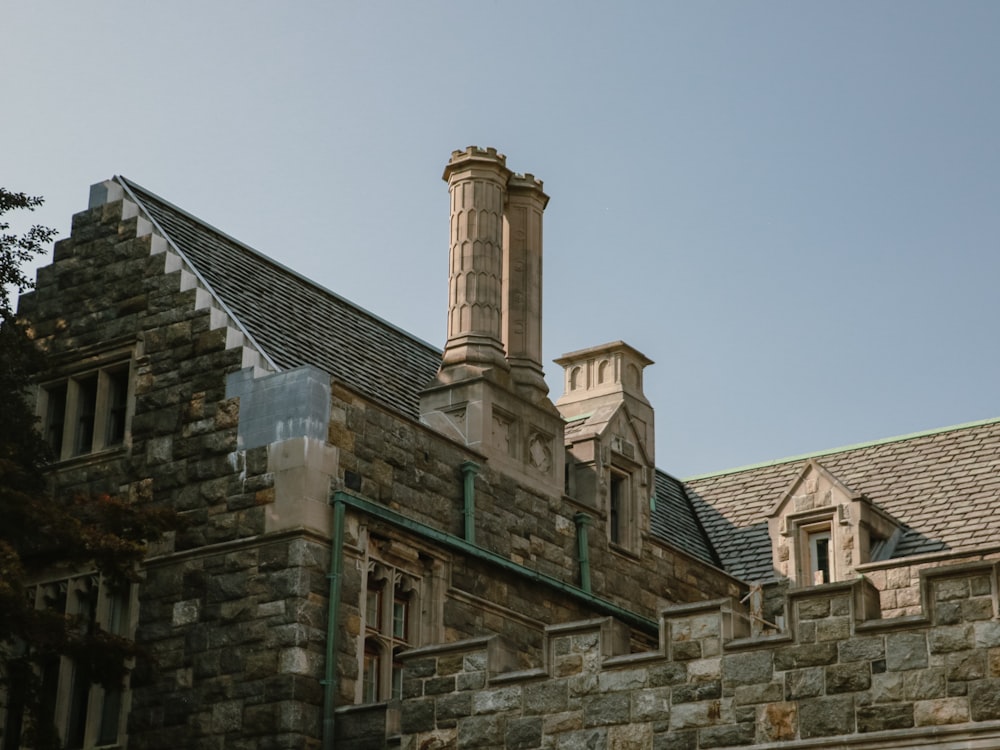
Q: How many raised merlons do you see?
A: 5